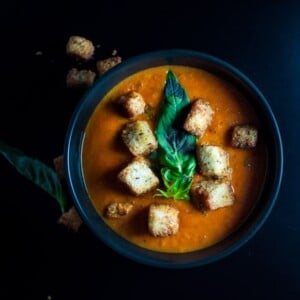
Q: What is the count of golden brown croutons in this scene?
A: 14